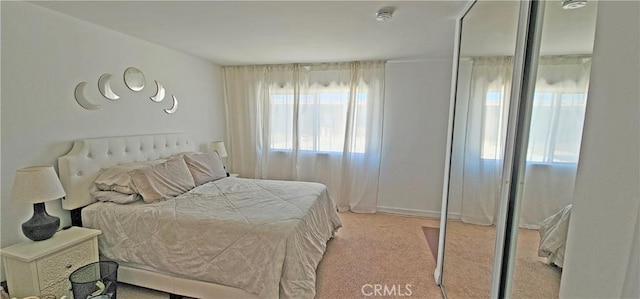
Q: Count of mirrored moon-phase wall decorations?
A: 5